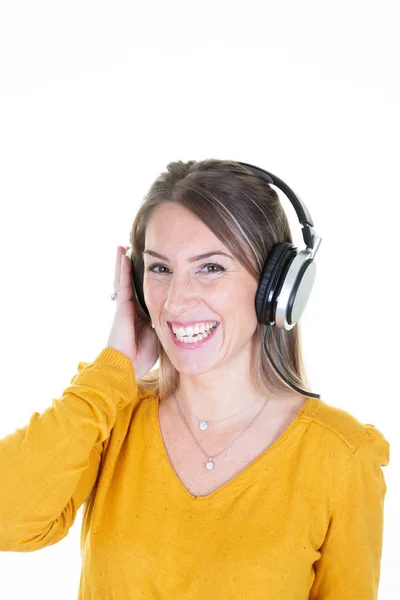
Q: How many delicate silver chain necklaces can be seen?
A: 2